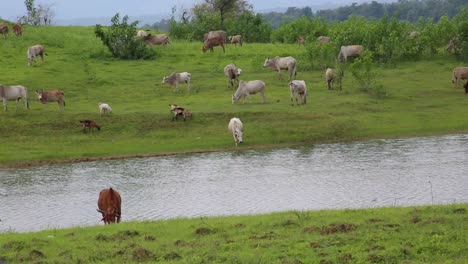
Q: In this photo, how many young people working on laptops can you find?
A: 0